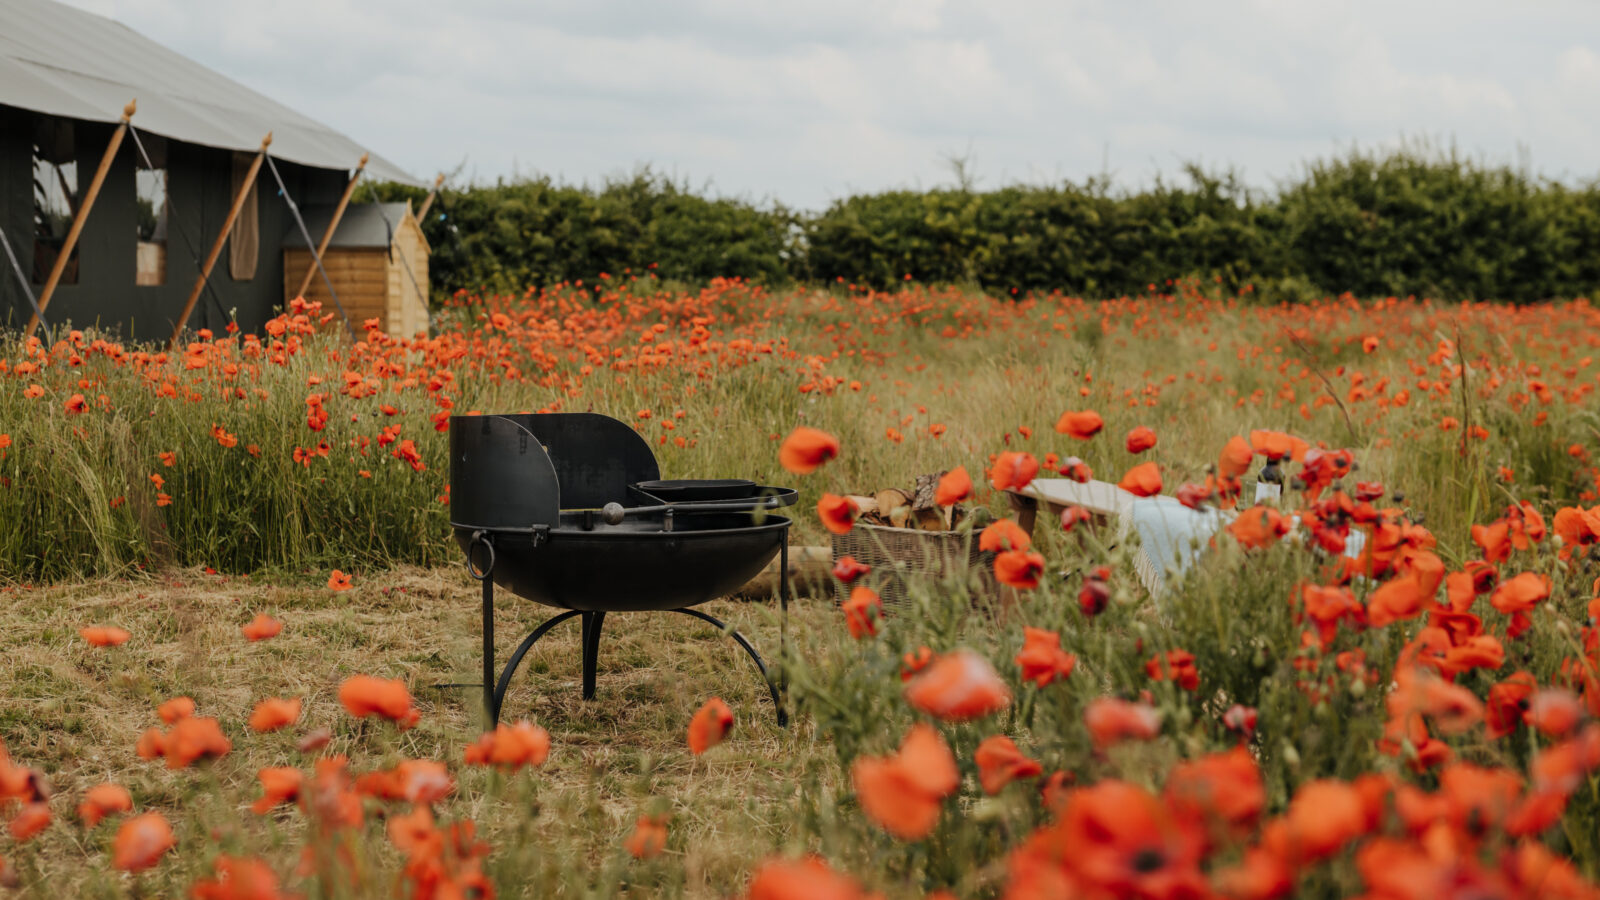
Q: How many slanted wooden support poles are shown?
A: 4